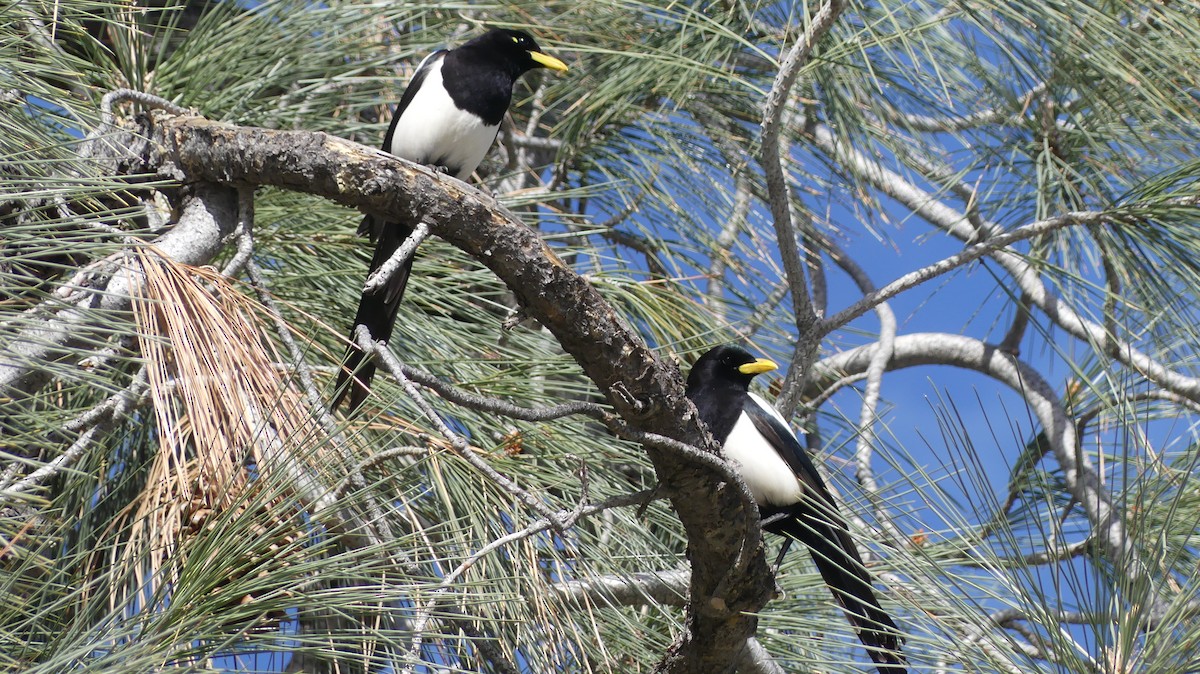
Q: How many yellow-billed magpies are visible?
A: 2